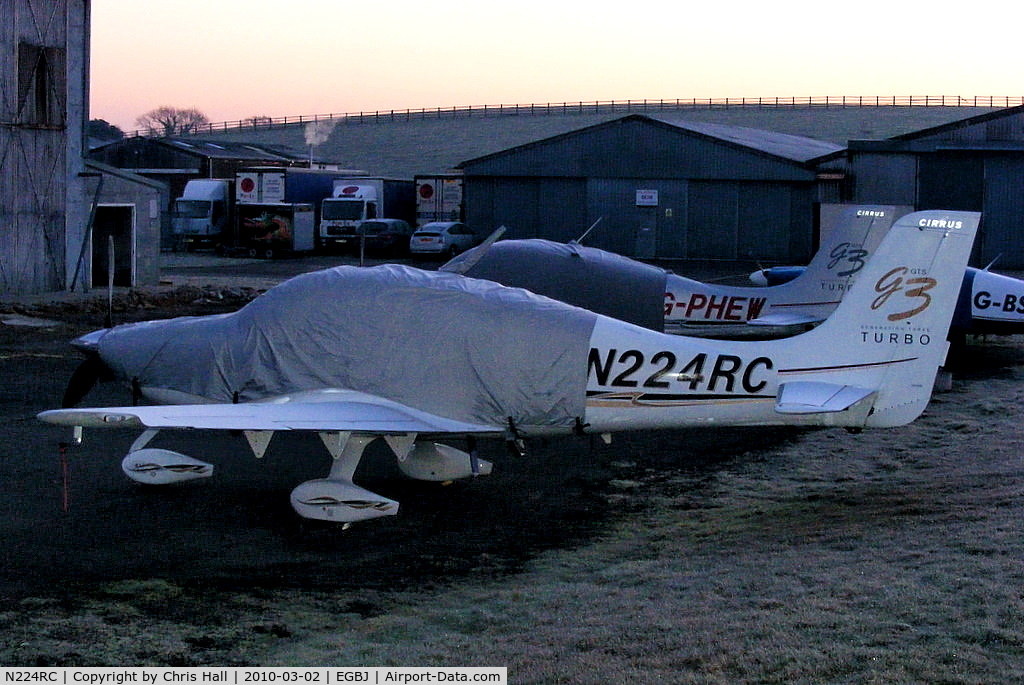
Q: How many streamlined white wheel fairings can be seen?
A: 3